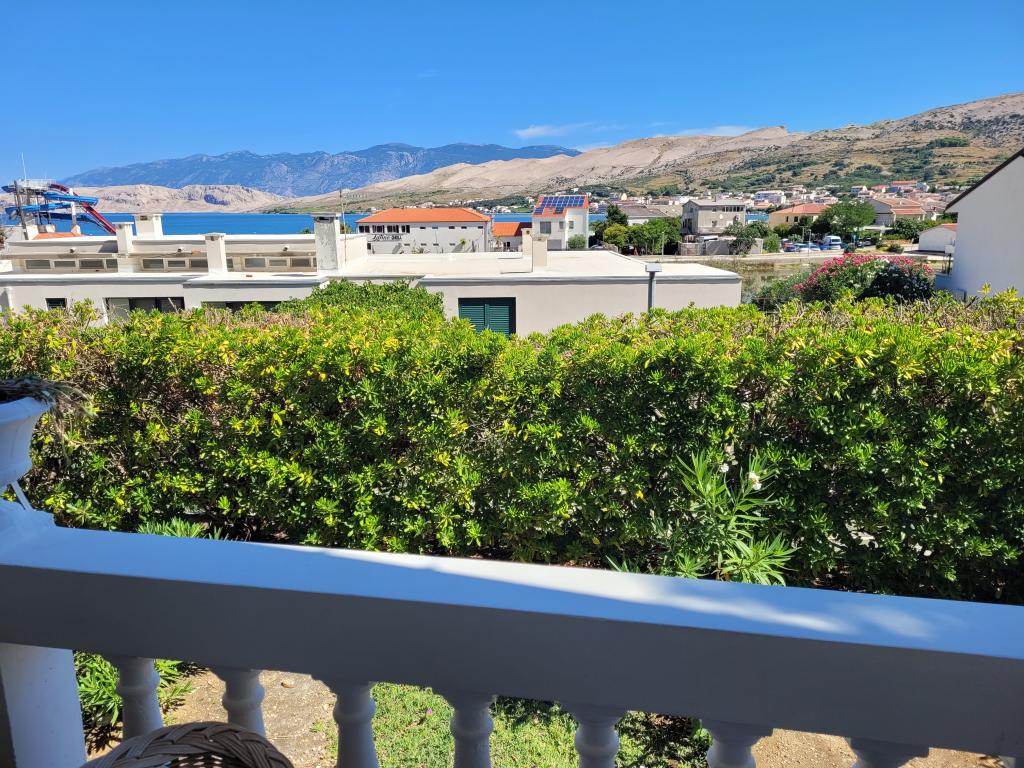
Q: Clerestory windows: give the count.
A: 12